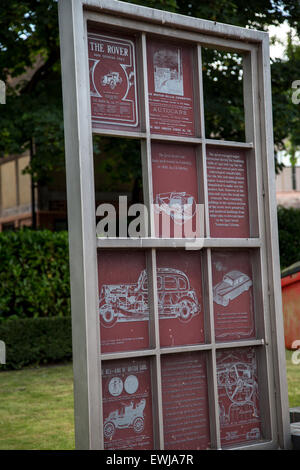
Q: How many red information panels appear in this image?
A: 10